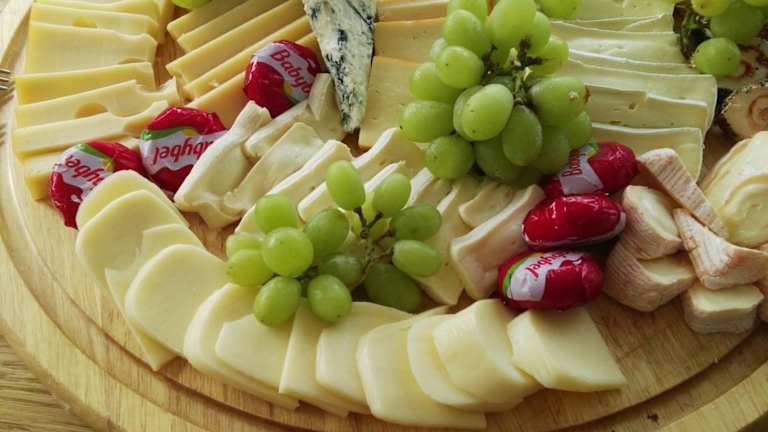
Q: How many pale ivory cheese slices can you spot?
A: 12